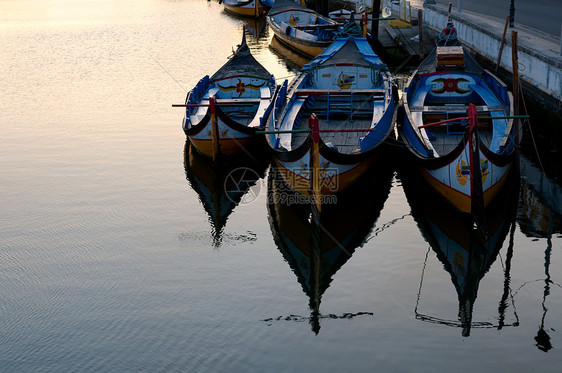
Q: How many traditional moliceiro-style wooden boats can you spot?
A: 5